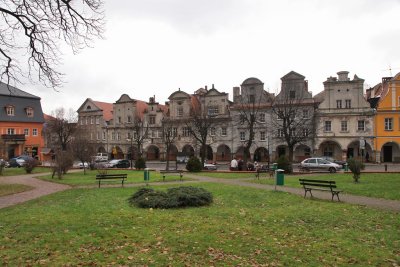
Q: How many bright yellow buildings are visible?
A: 1